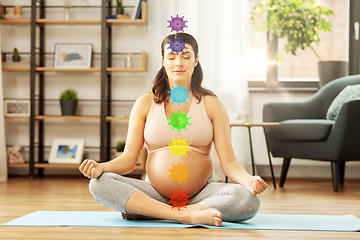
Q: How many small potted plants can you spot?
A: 4